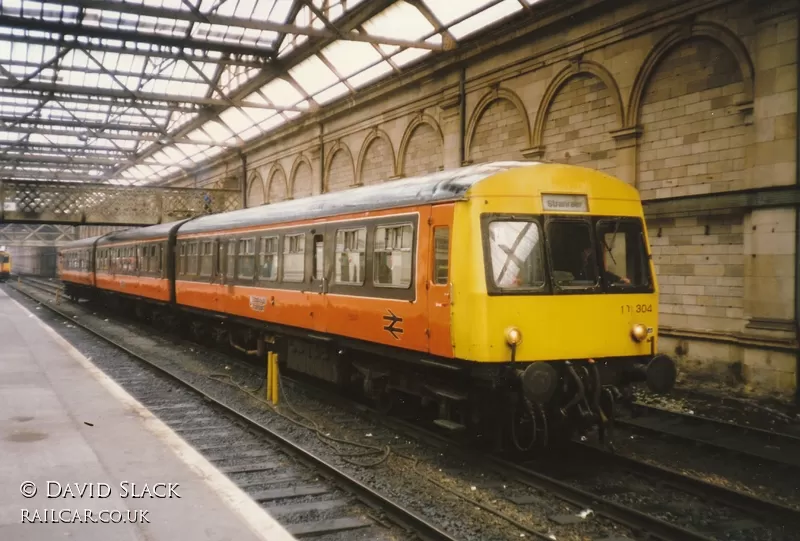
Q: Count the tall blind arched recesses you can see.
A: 9